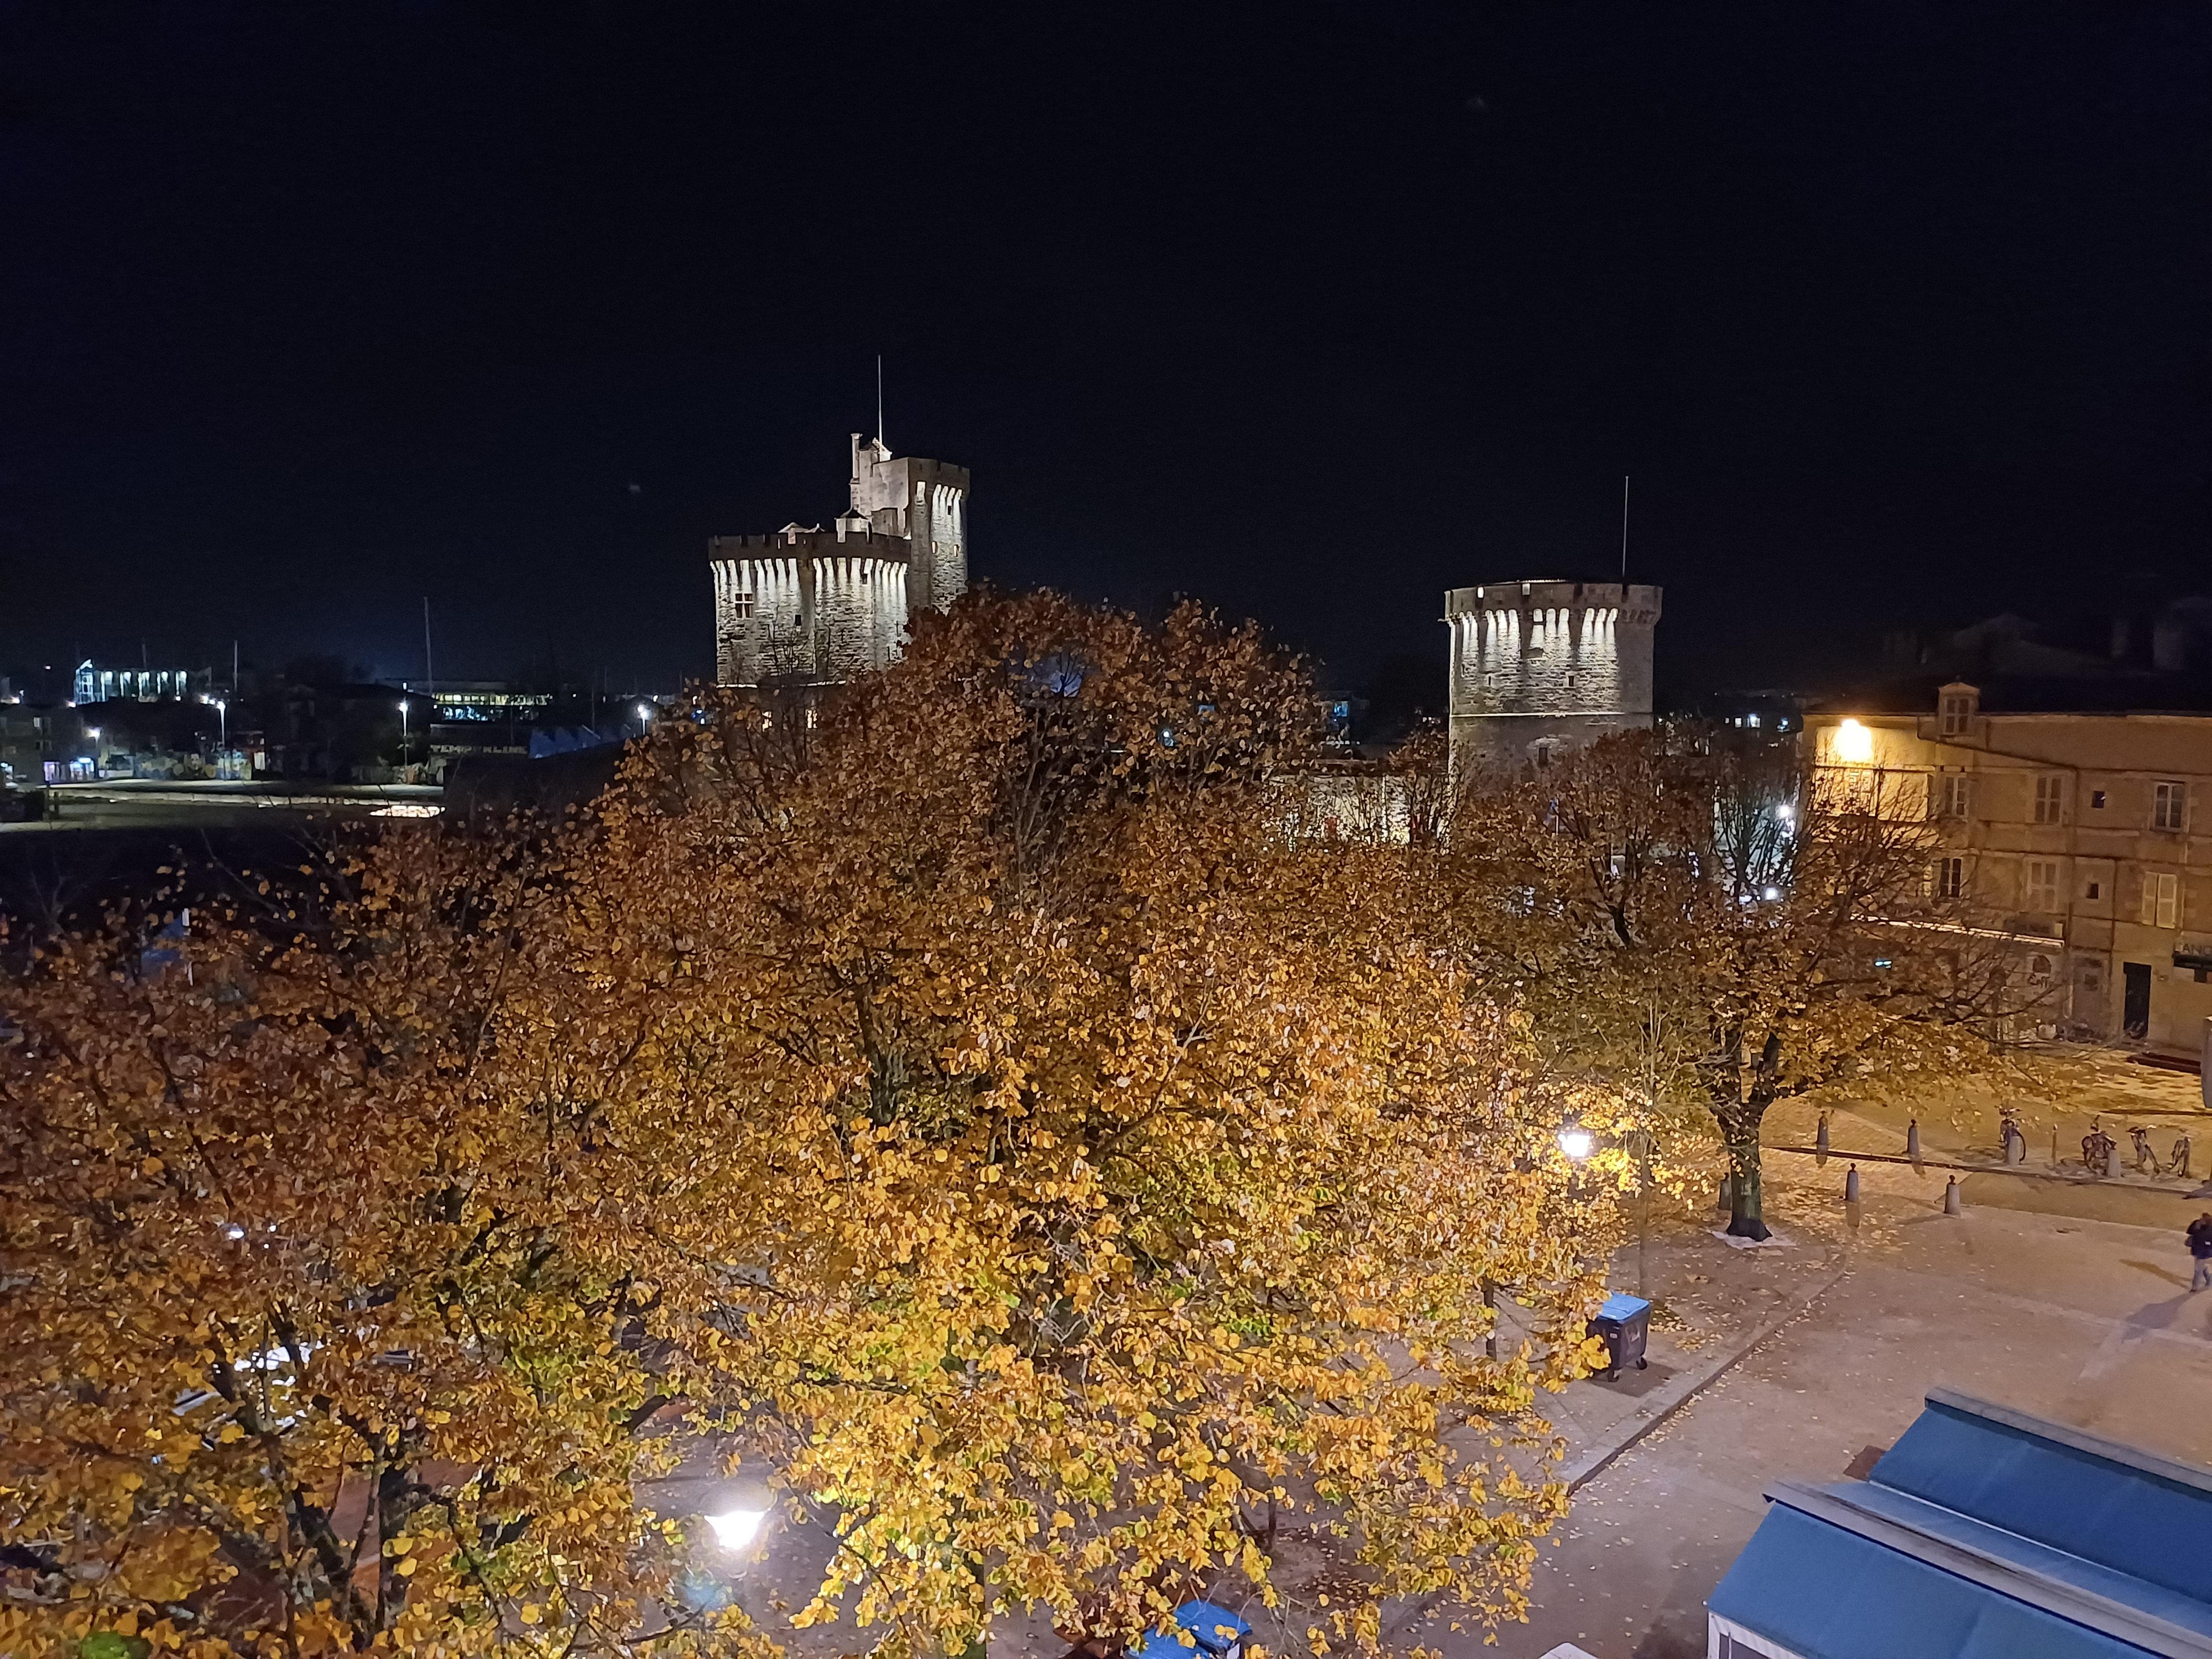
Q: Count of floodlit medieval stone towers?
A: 2